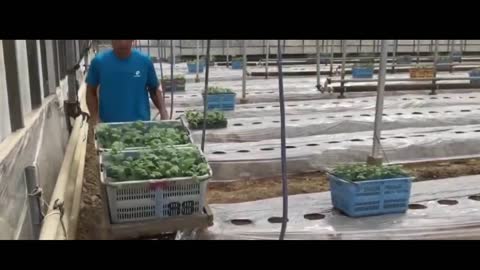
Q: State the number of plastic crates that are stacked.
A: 2